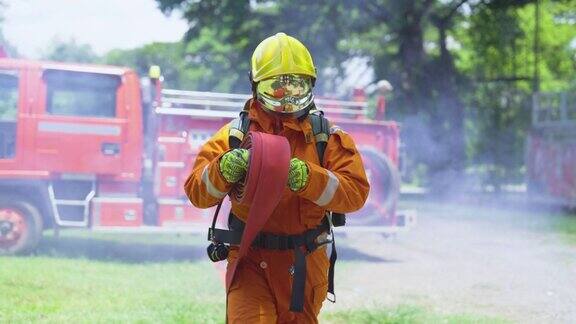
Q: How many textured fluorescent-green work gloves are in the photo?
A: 2